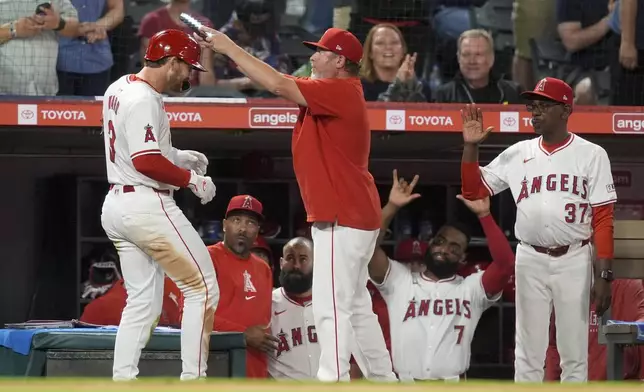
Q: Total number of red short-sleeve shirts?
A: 1